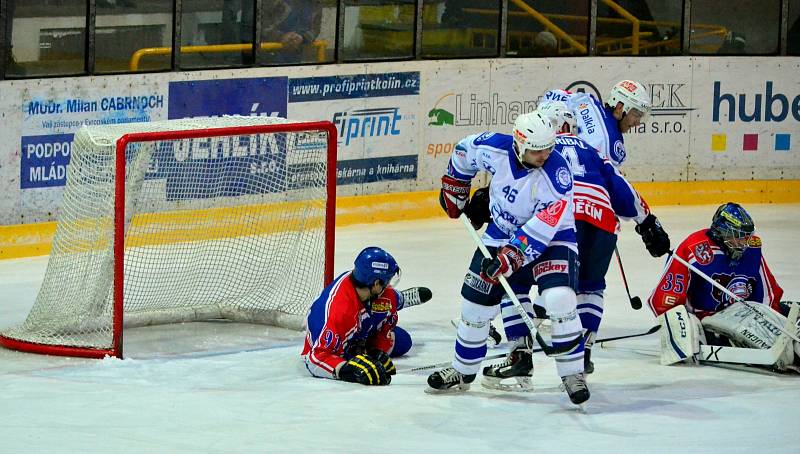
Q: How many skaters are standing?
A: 3